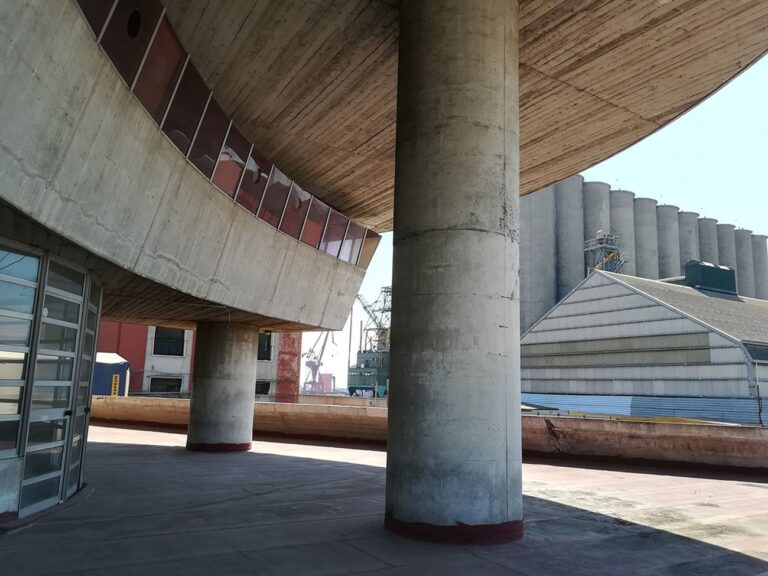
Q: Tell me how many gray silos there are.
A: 11